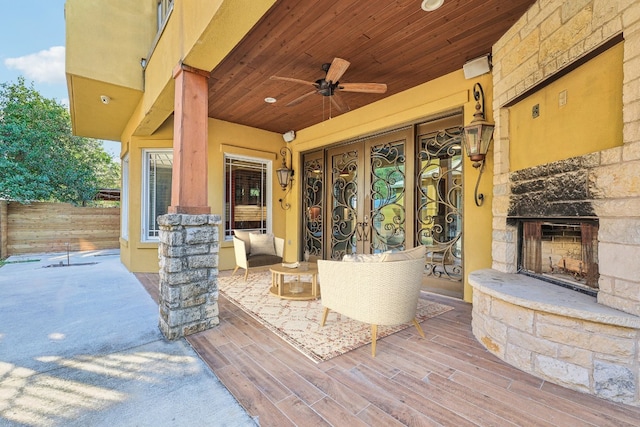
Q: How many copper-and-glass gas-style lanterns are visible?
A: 2